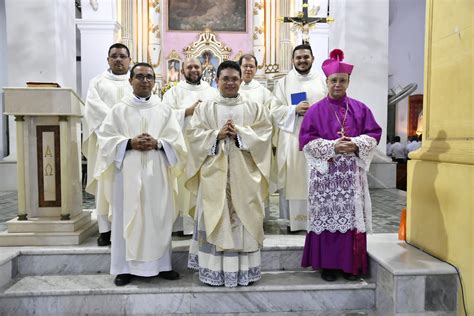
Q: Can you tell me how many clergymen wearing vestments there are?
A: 7